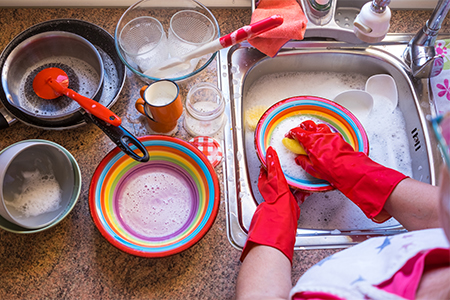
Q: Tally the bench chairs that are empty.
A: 0